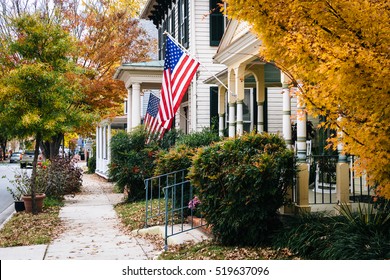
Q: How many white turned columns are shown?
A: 7